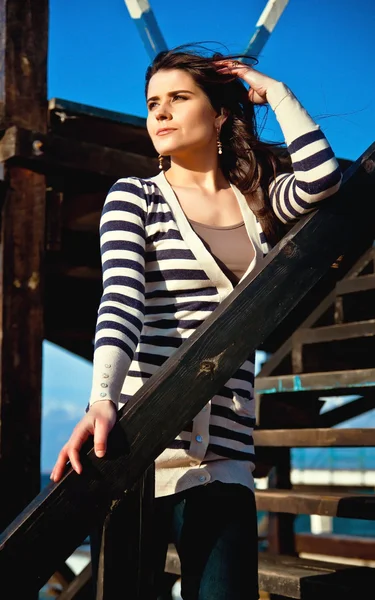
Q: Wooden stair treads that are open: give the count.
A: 6